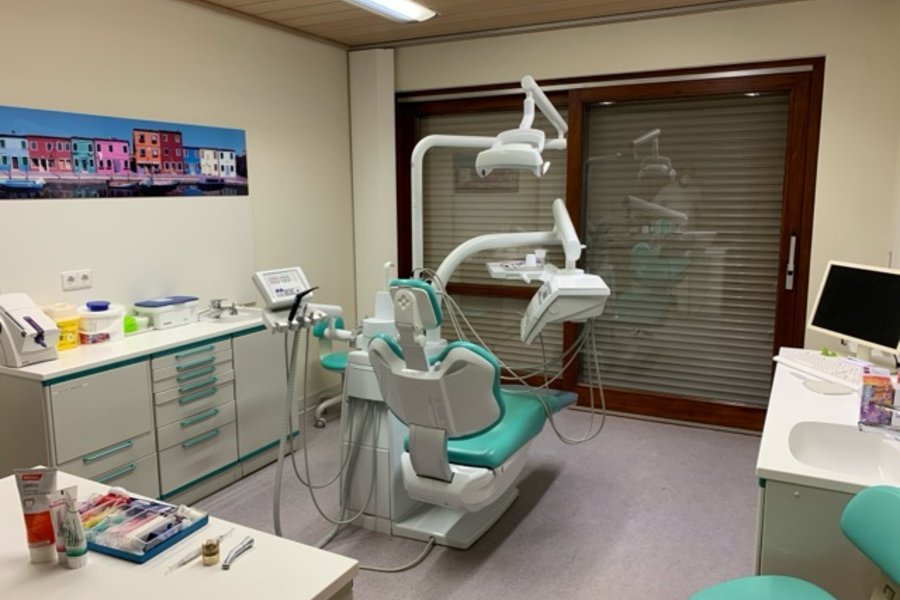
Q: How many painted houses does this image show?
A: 9